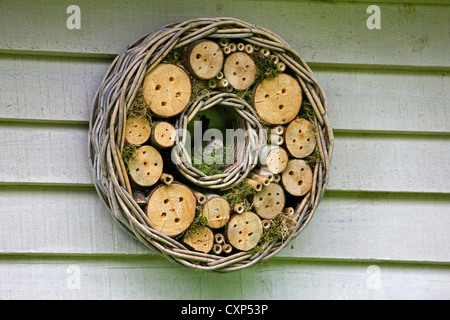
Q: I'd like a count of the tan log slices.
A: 15